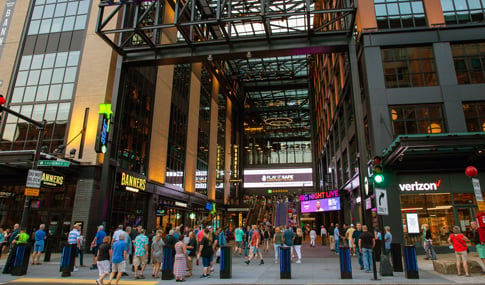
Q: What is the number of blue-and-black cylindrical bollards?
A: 7